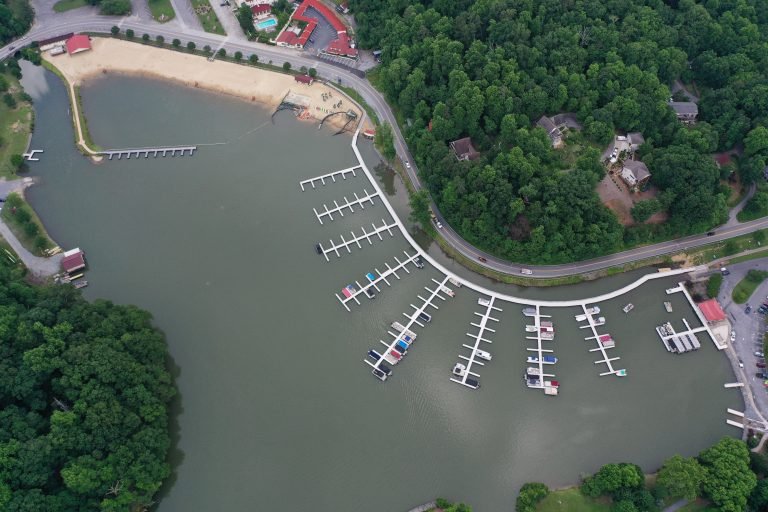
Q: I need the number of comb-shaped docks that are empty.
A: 3